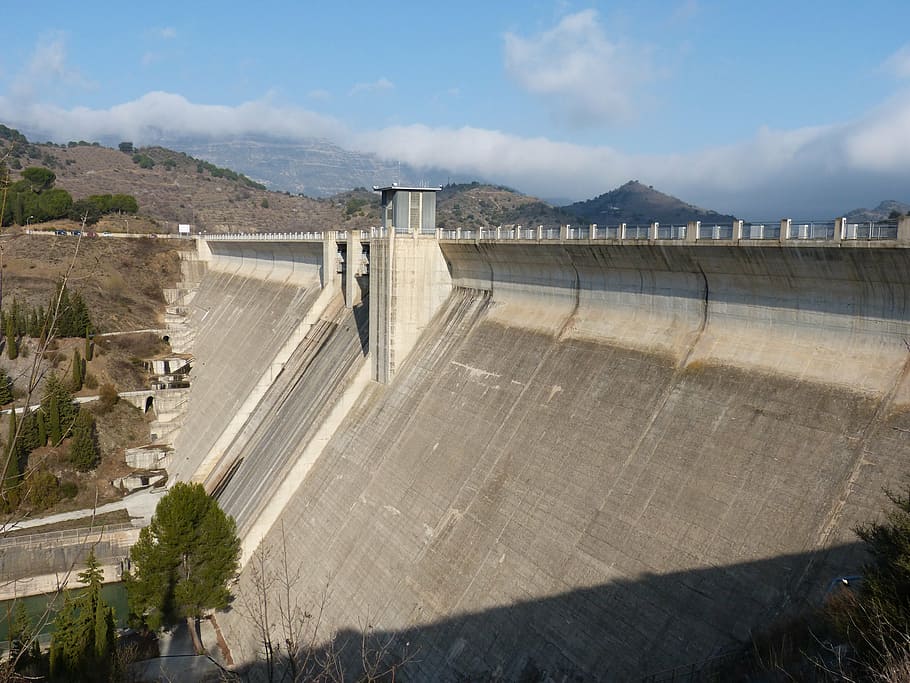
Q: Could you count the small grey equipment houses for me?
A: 1